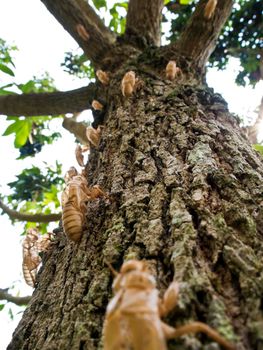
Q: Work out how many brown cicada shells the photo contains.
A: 11